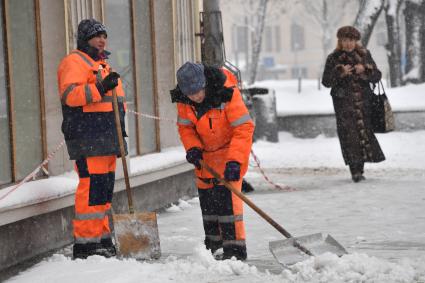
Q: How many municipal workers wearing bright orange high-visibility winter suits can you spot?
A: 2